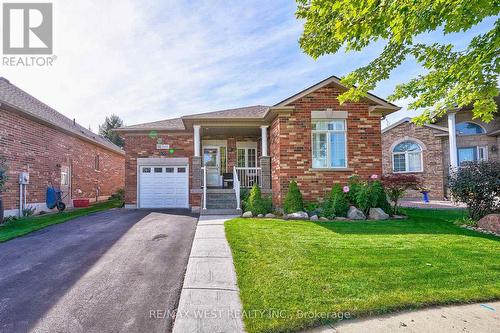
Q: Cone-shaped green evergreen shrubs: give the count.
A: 3